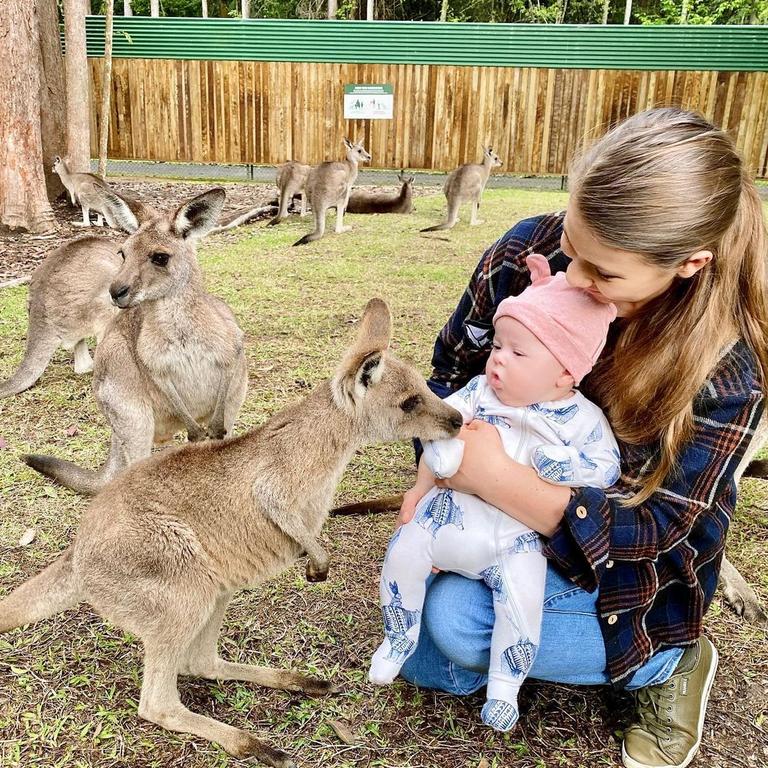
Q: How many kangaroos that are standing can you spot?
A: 7